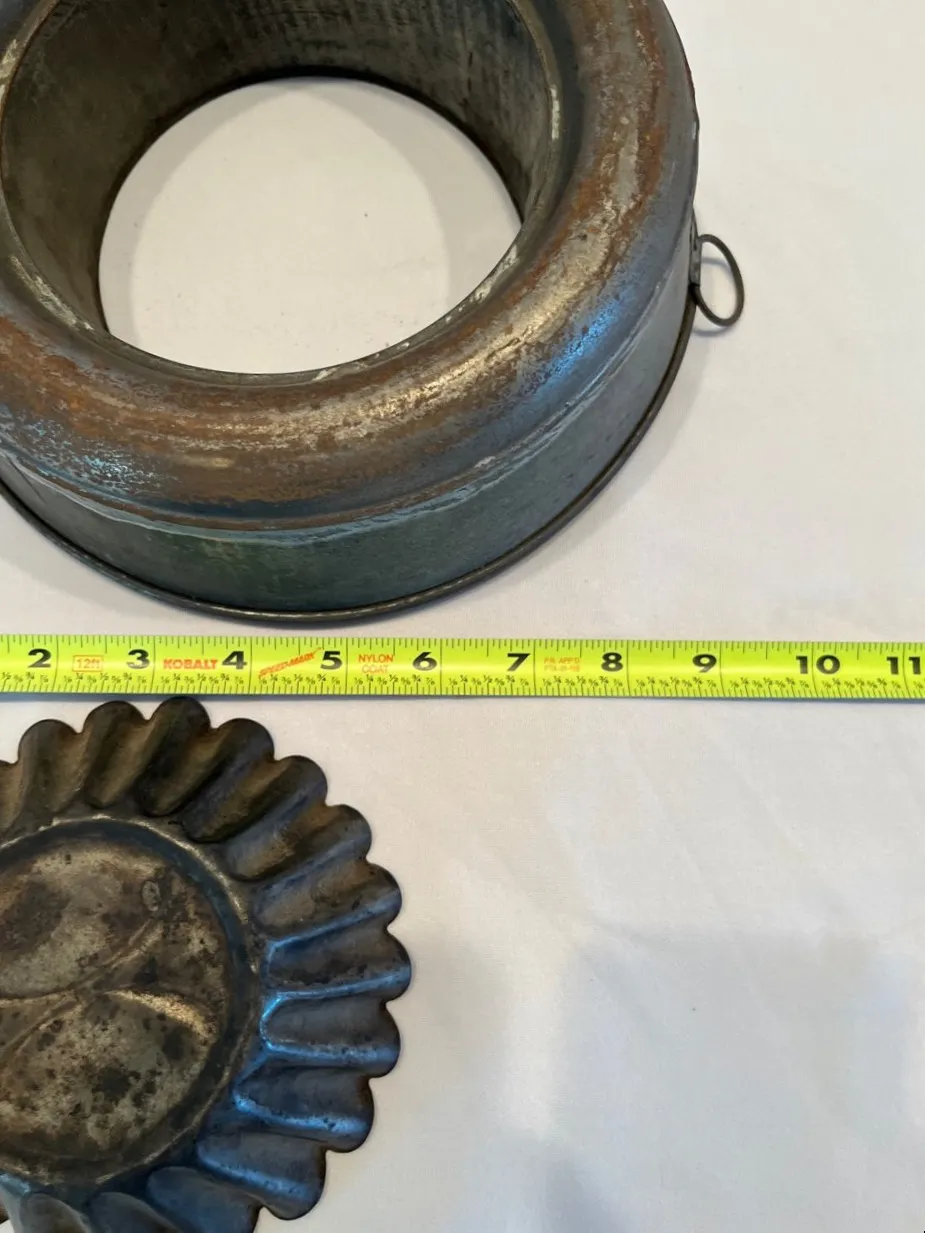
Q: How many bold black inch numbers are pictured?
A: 10